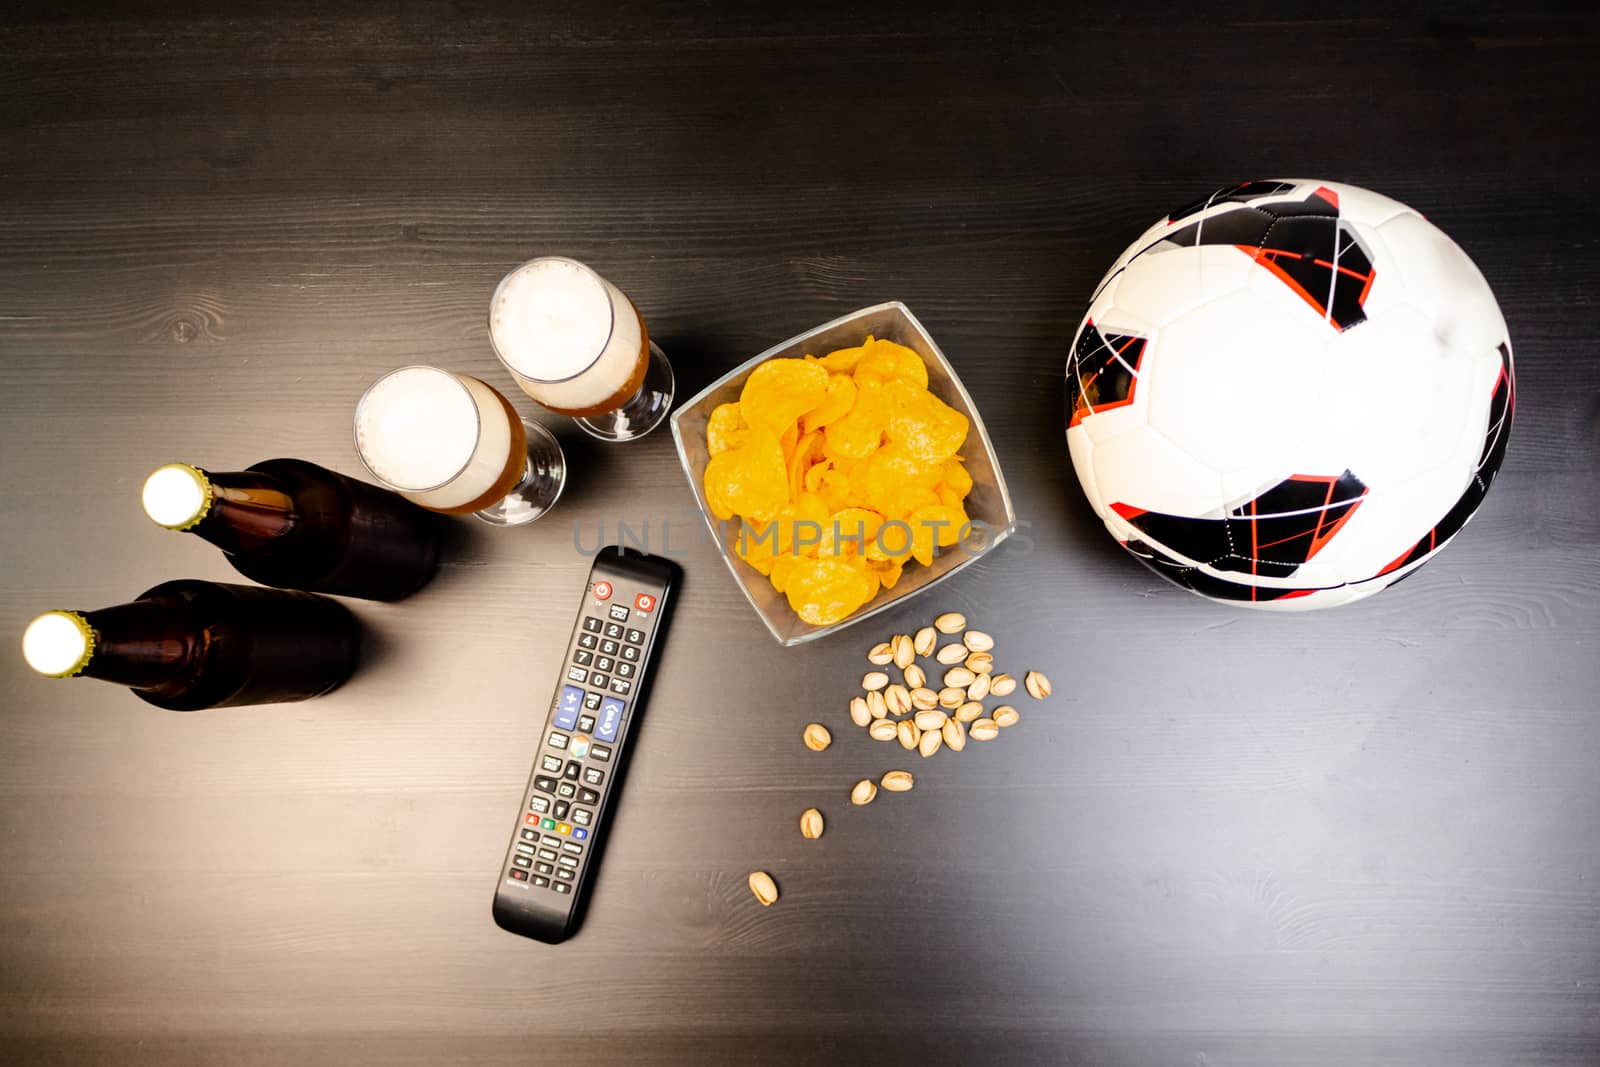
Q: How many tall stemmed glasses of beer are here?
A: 2